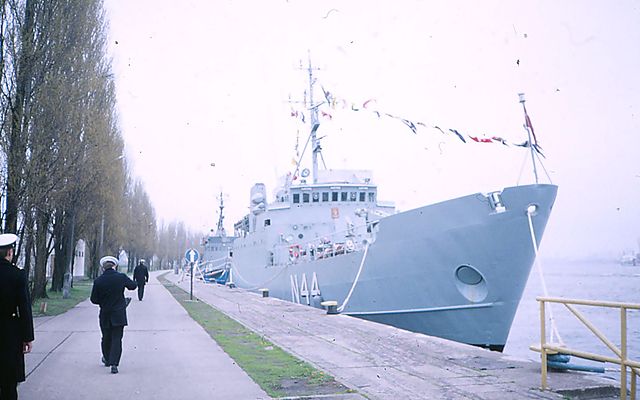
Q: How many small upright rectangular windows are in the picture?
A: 9